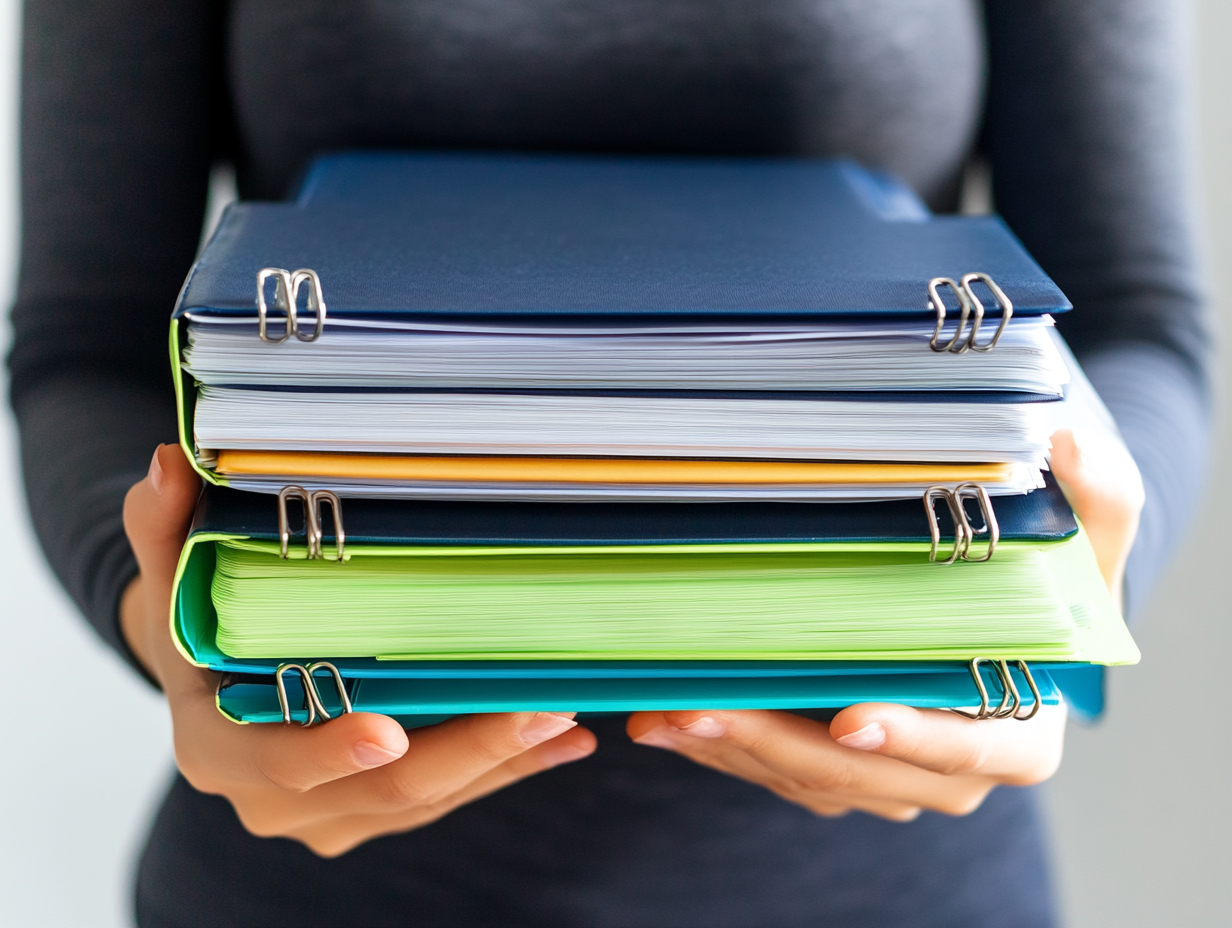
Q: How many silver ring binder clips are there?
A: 12